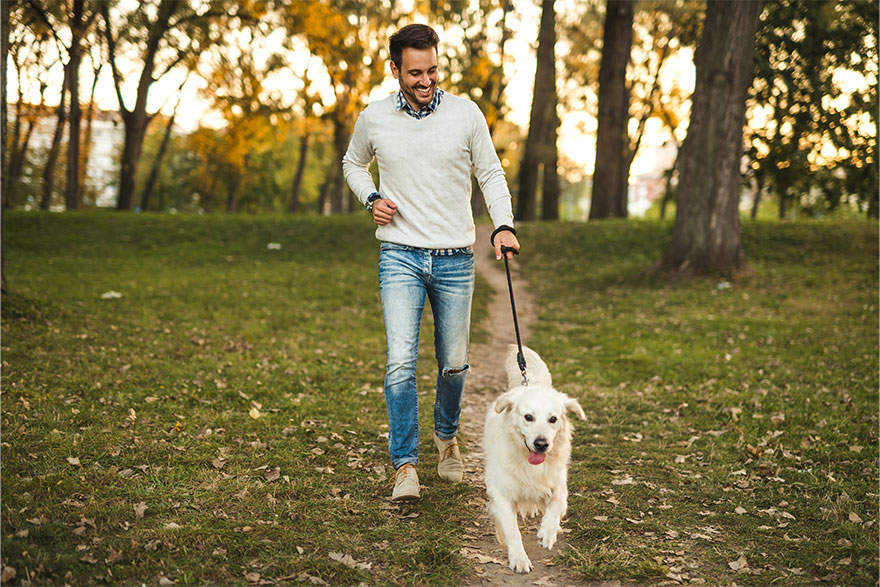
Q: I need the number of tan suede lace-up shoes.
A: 2